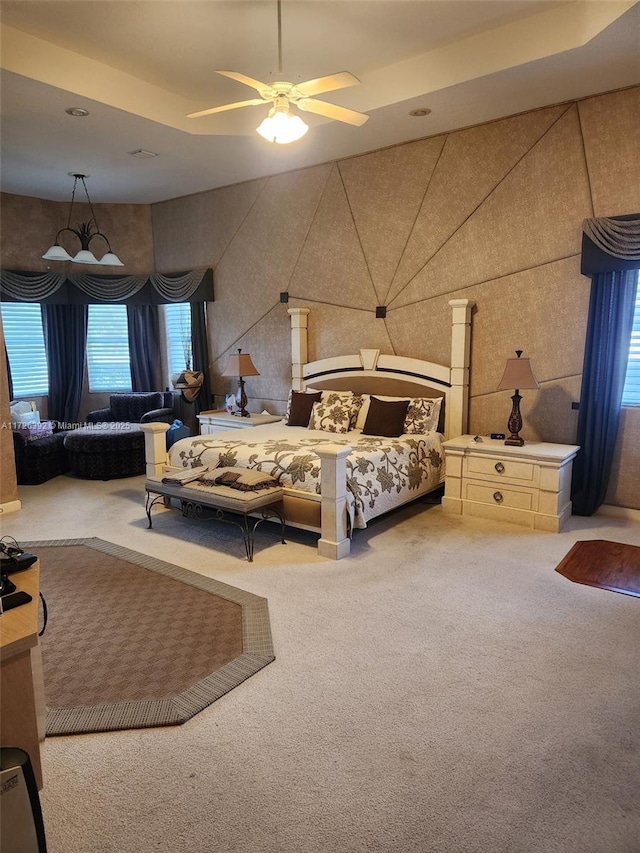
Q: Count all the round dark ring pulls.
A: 2